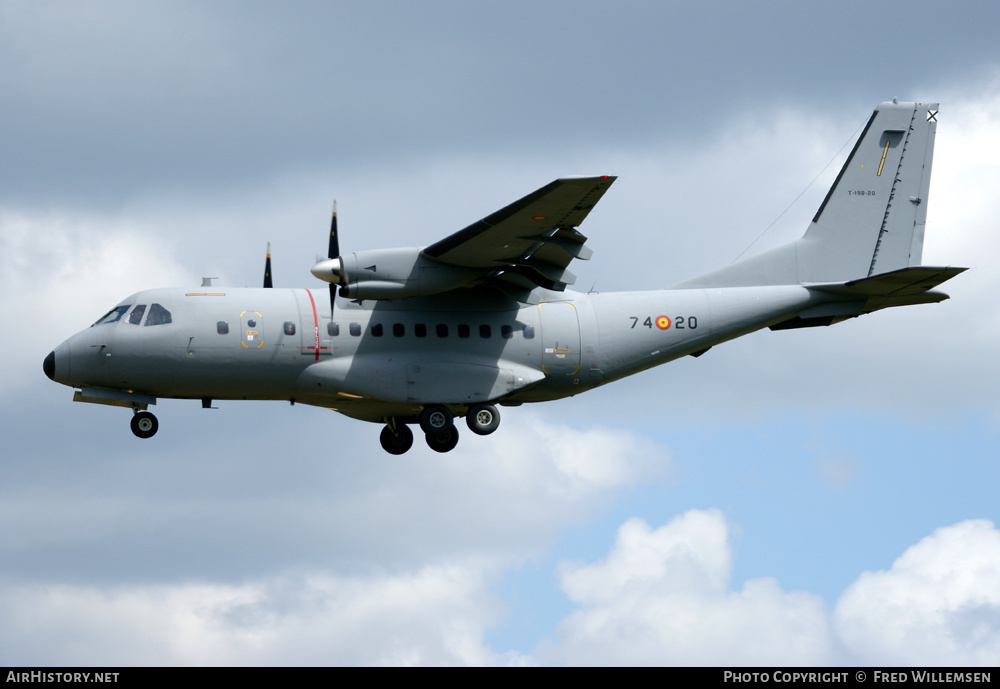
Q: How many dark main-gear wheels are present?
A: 4